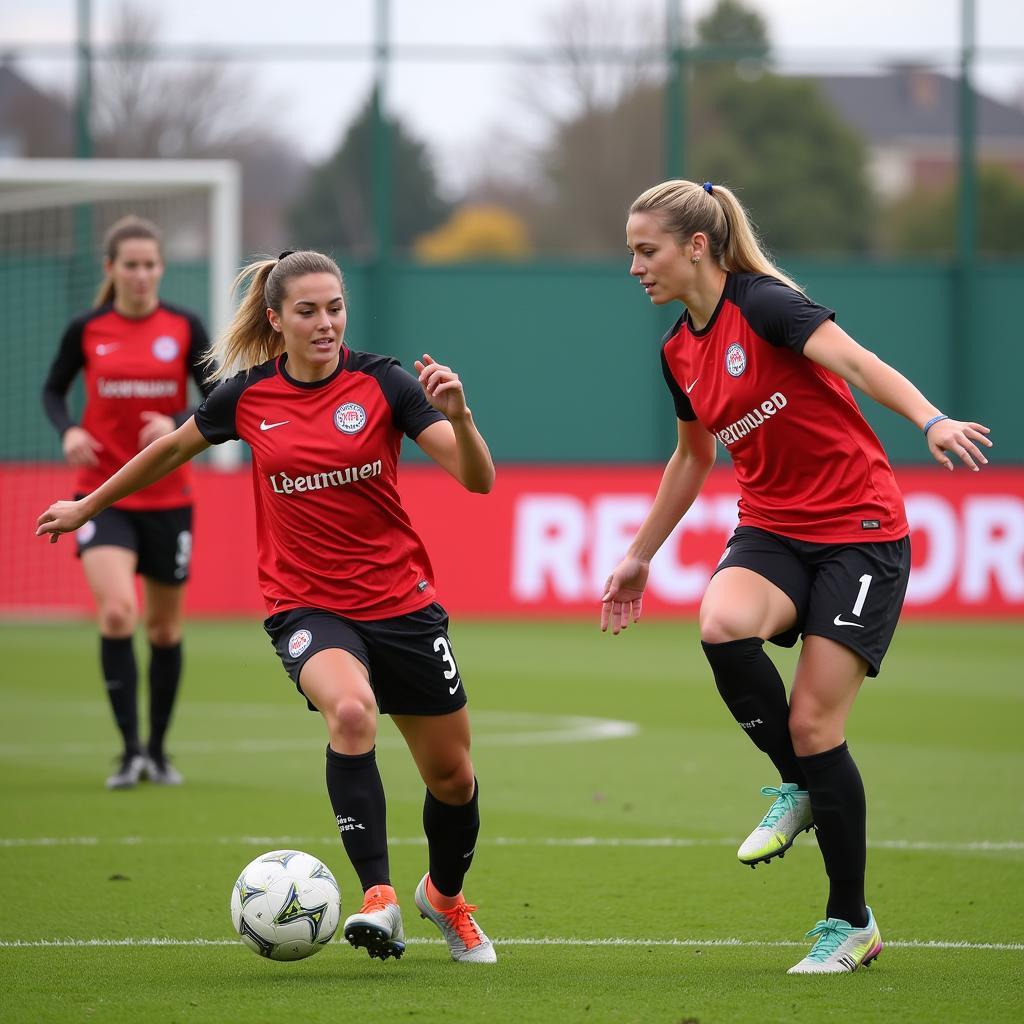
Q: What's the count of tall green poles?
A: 4